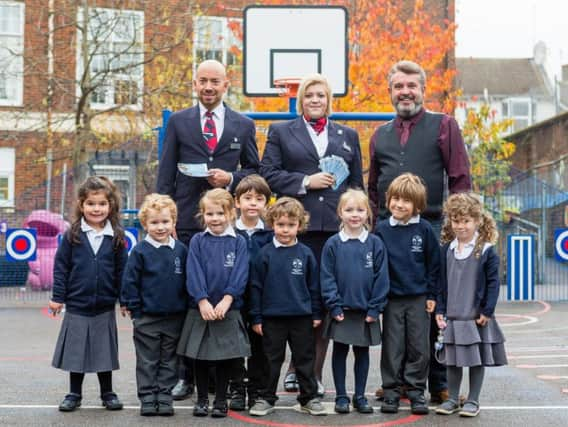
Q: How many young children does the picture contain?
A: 8